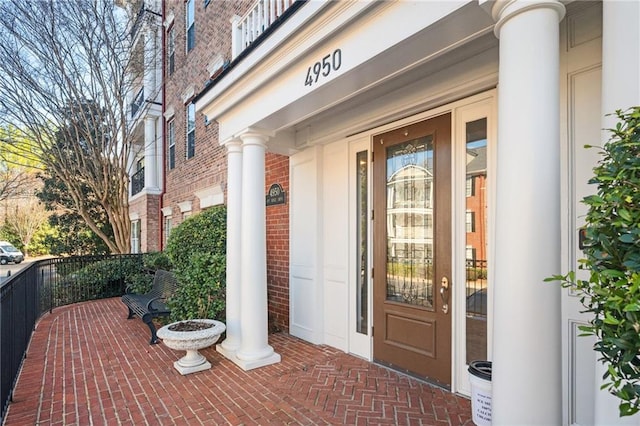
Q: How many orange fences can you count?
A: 0